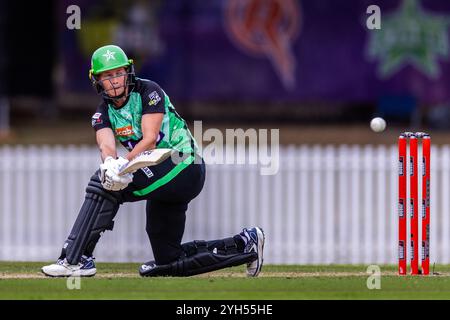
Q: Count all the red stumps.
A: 3